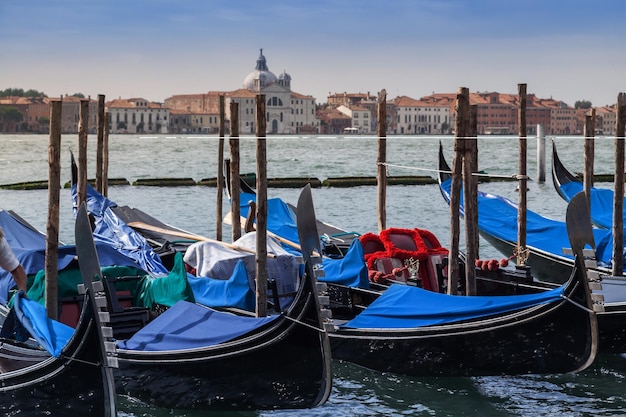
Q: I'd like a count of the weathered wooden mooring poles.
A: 15